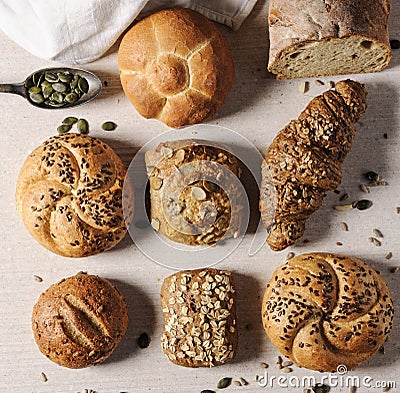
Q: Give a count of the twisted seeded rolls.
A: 2